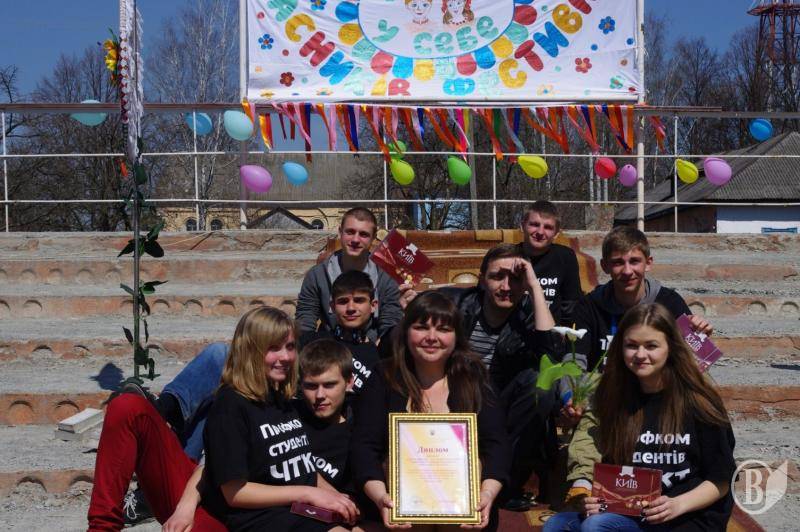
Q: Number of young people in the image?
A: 9